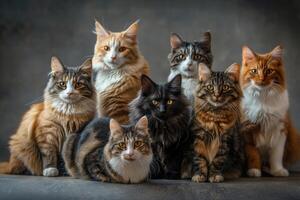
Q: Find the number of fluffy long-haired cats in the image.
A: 7